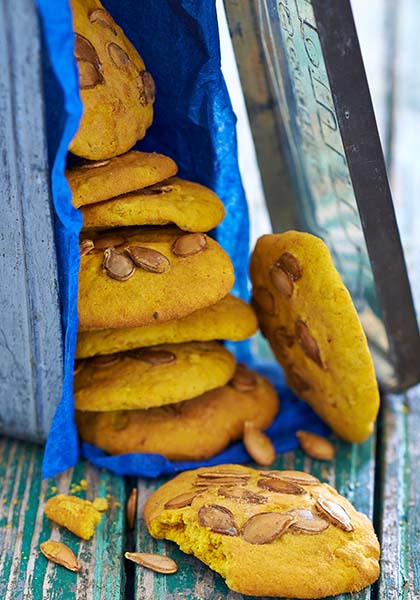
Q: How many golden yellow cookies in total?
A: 9